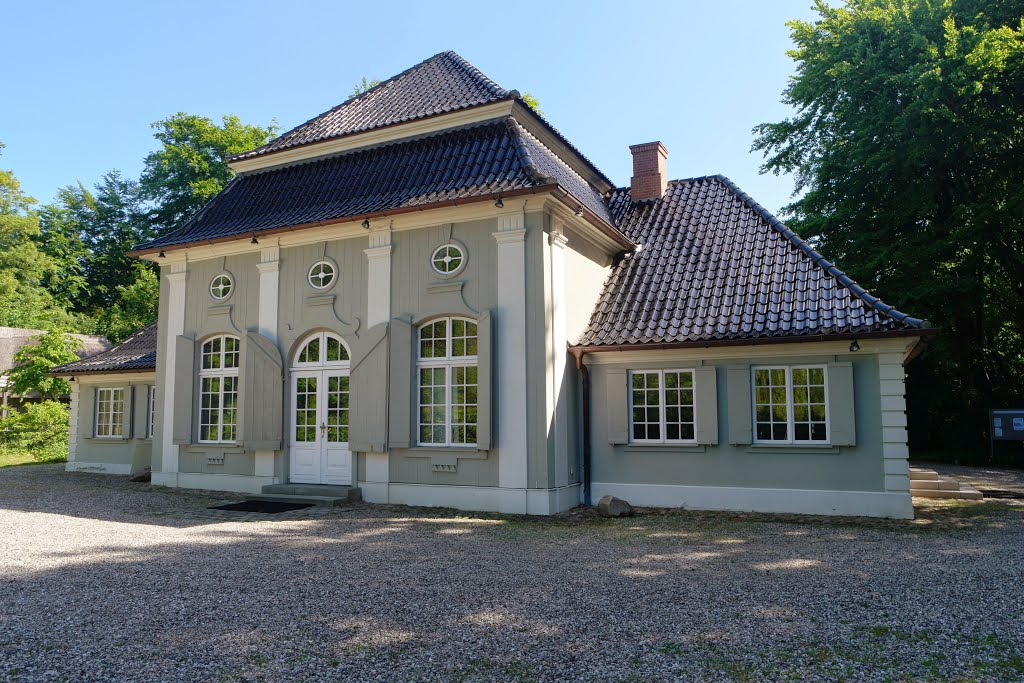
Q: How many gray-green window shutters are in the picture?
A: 13